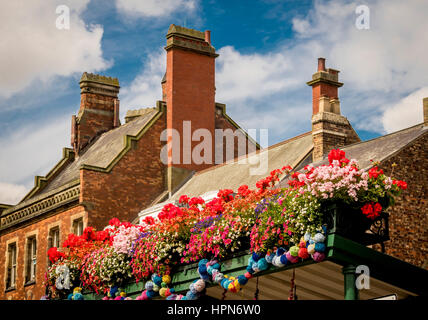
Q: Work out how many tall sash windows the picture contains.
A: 4